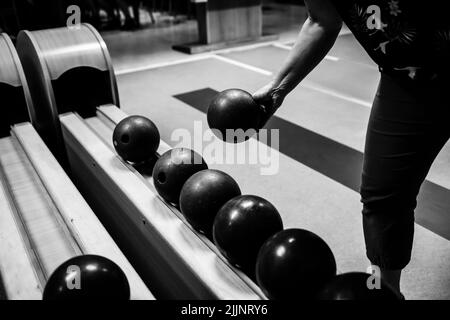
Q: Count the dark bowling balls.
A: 8